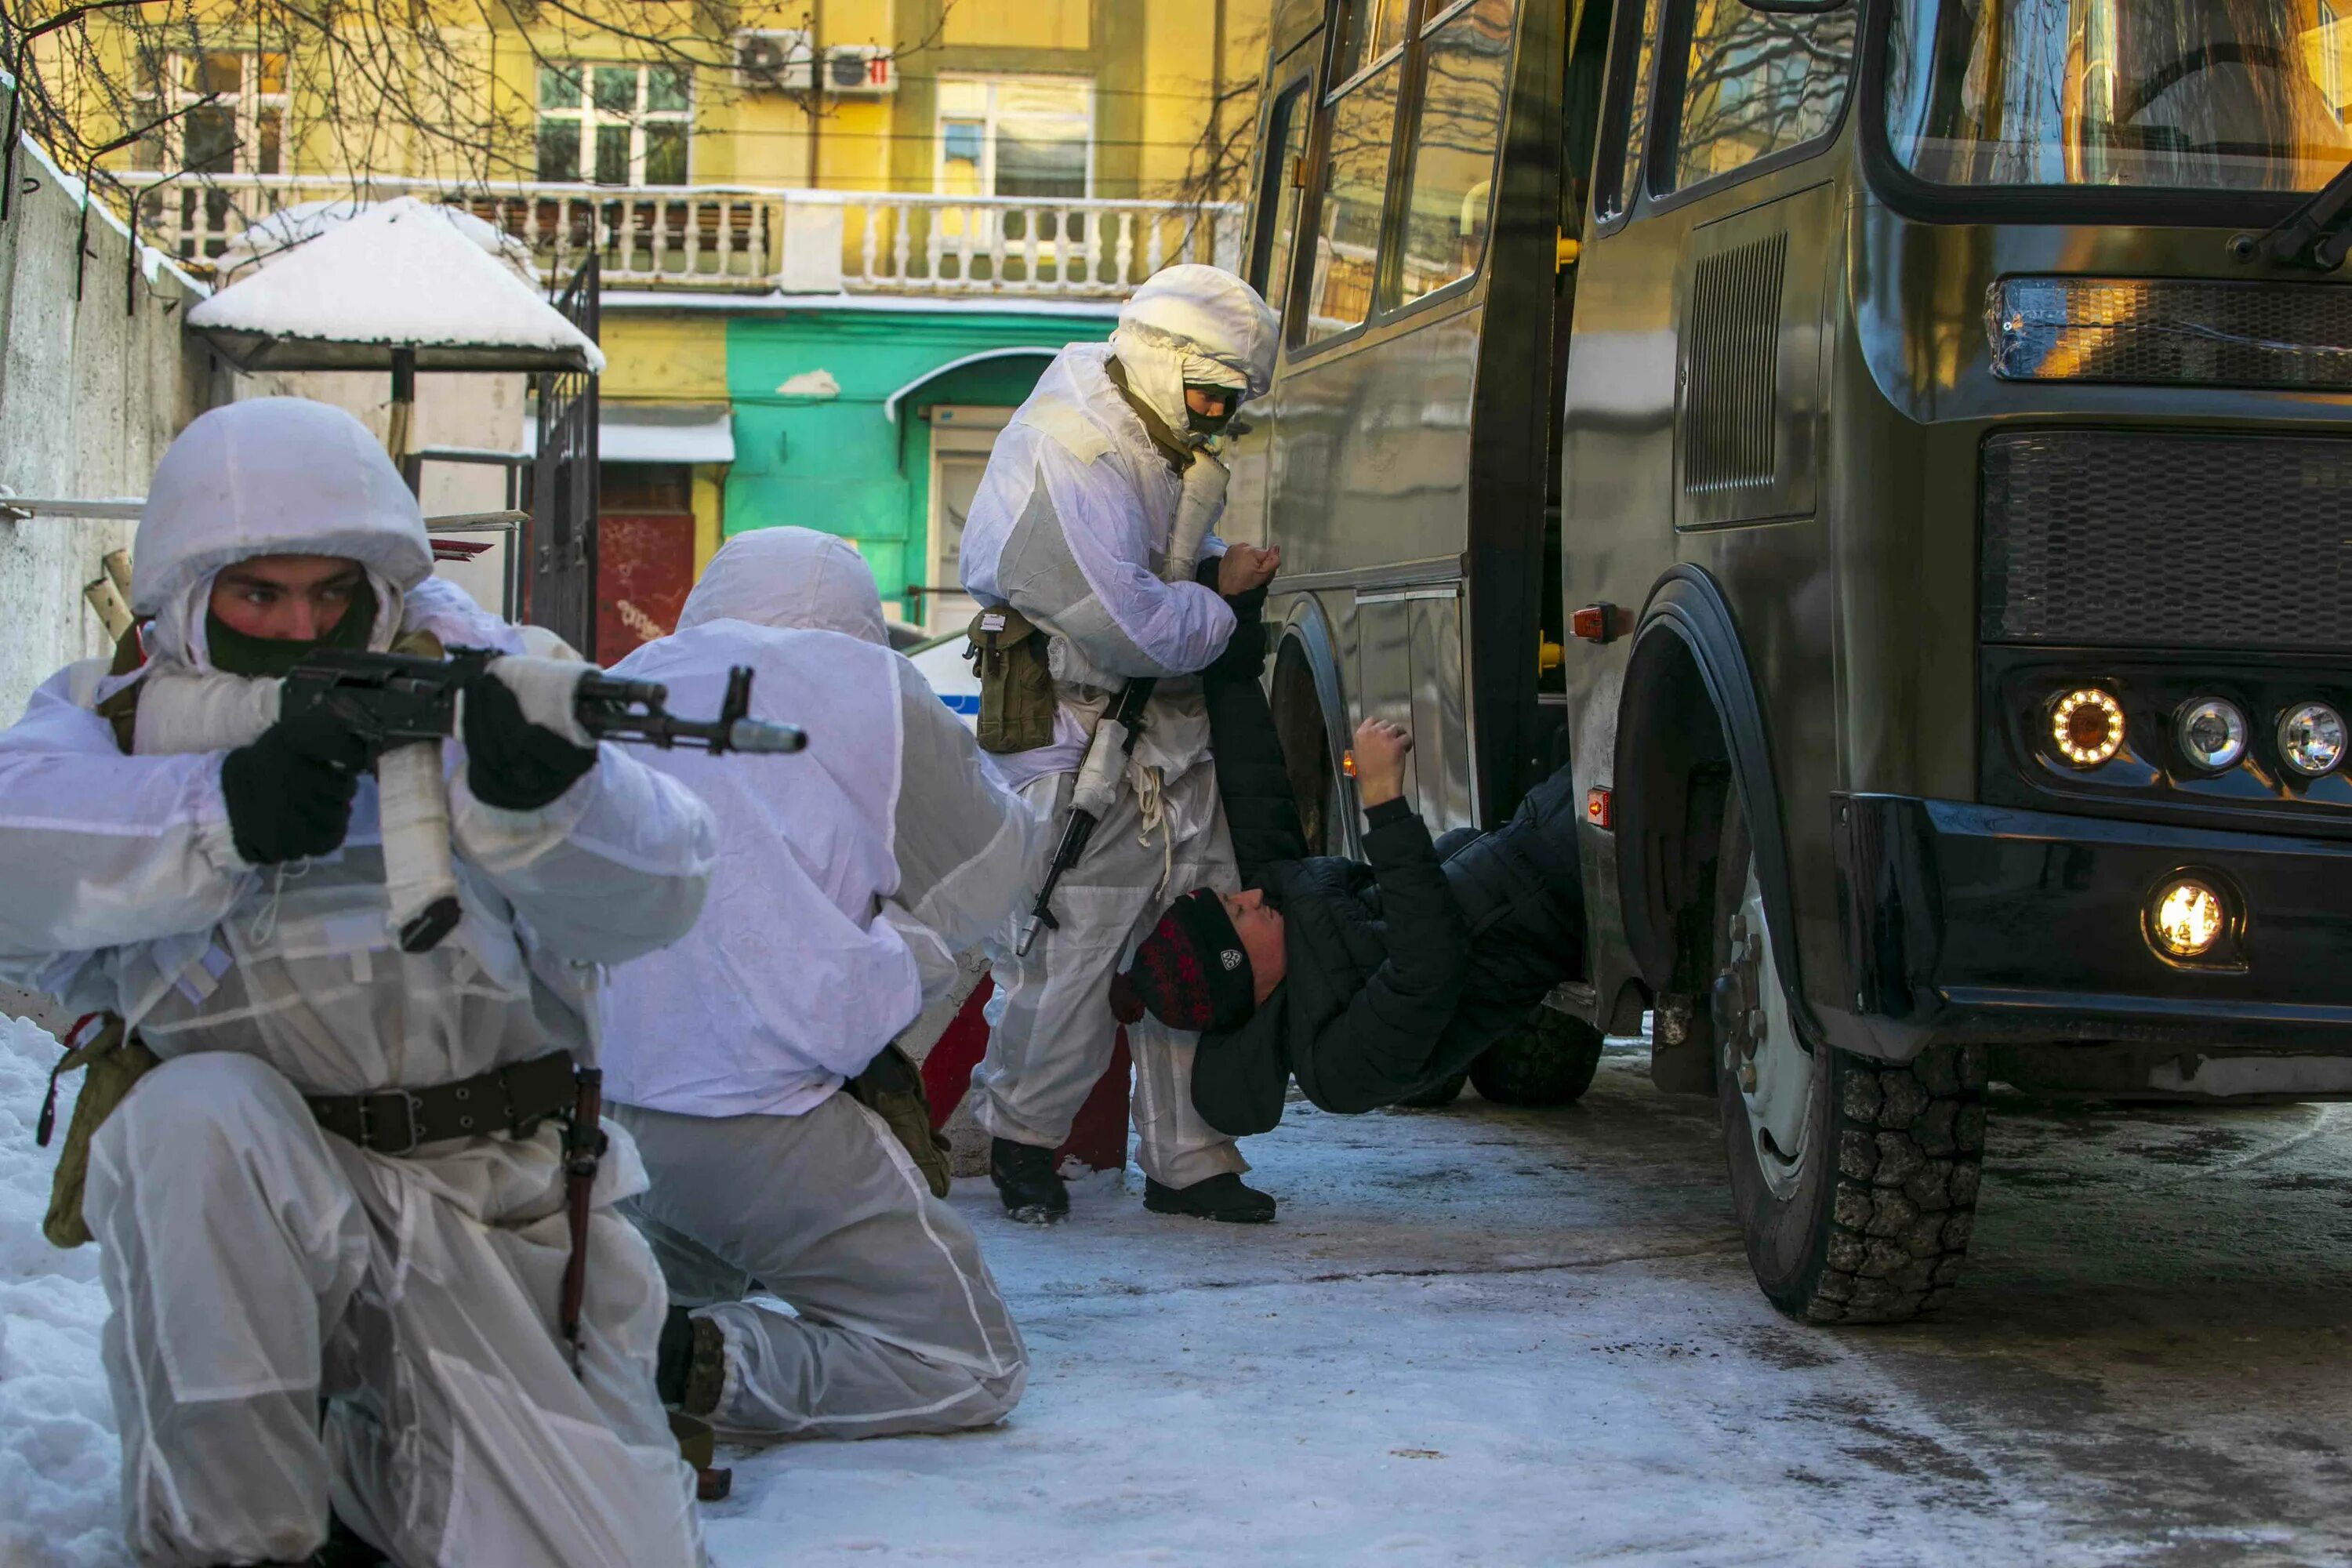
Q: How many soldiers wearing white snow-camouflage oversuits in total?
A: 3